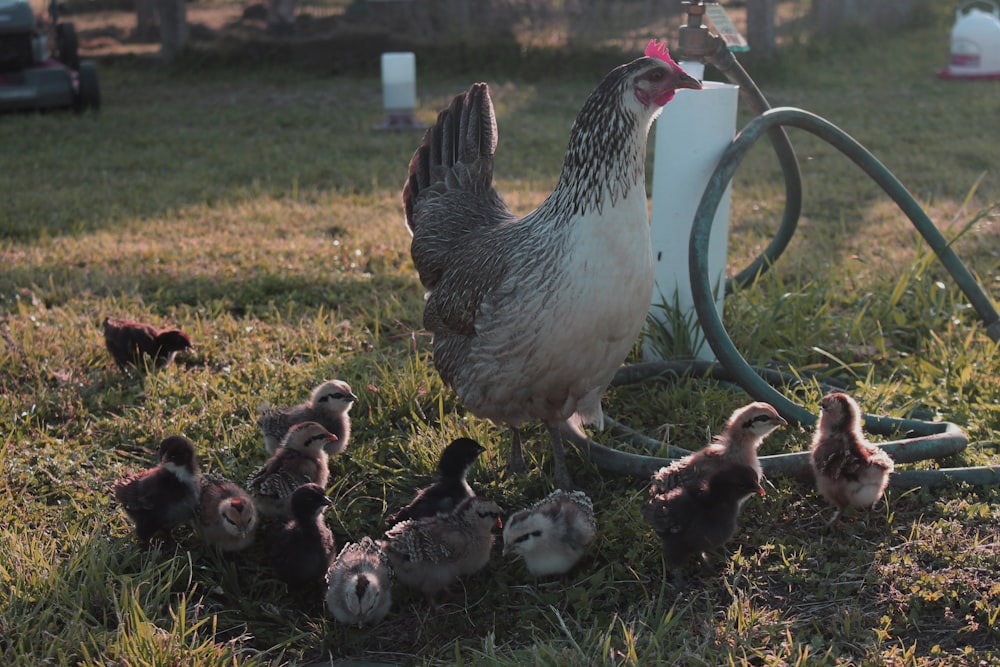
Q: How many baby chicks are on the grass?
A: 13